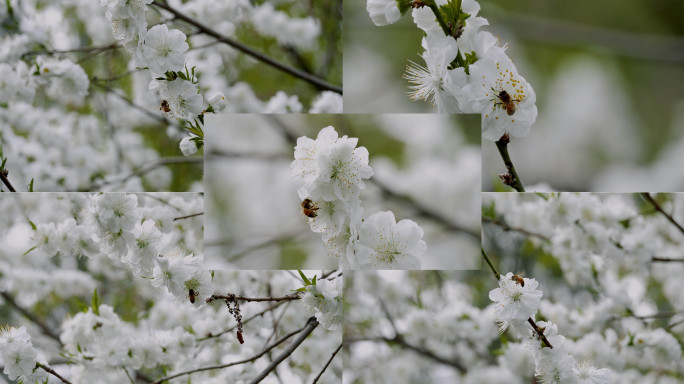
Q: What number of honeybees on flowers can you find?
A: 5